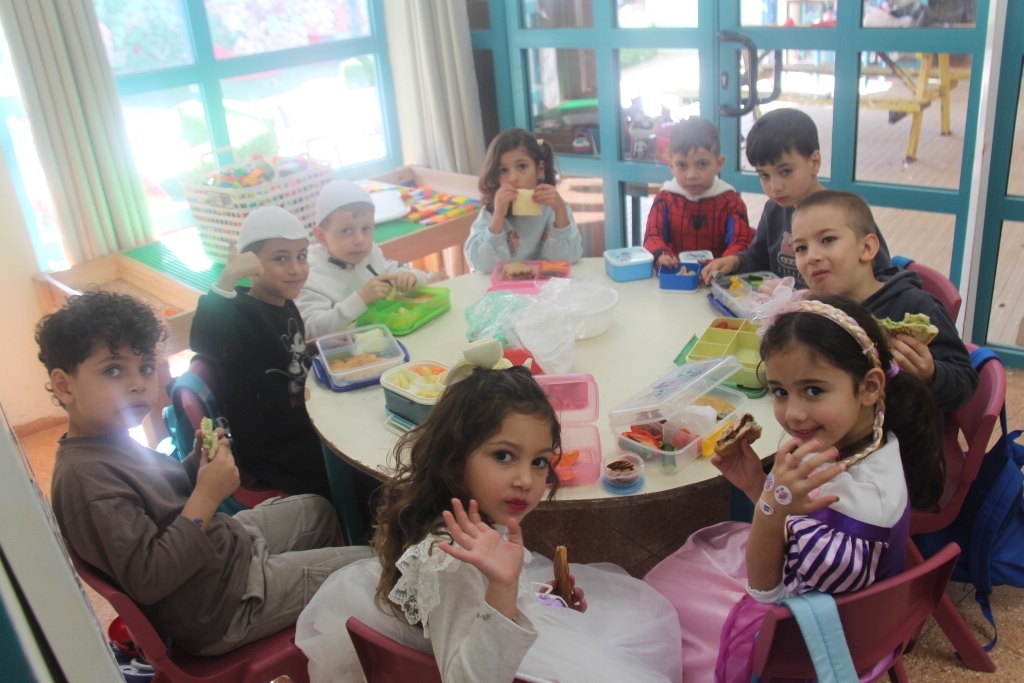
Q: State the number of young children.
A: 9